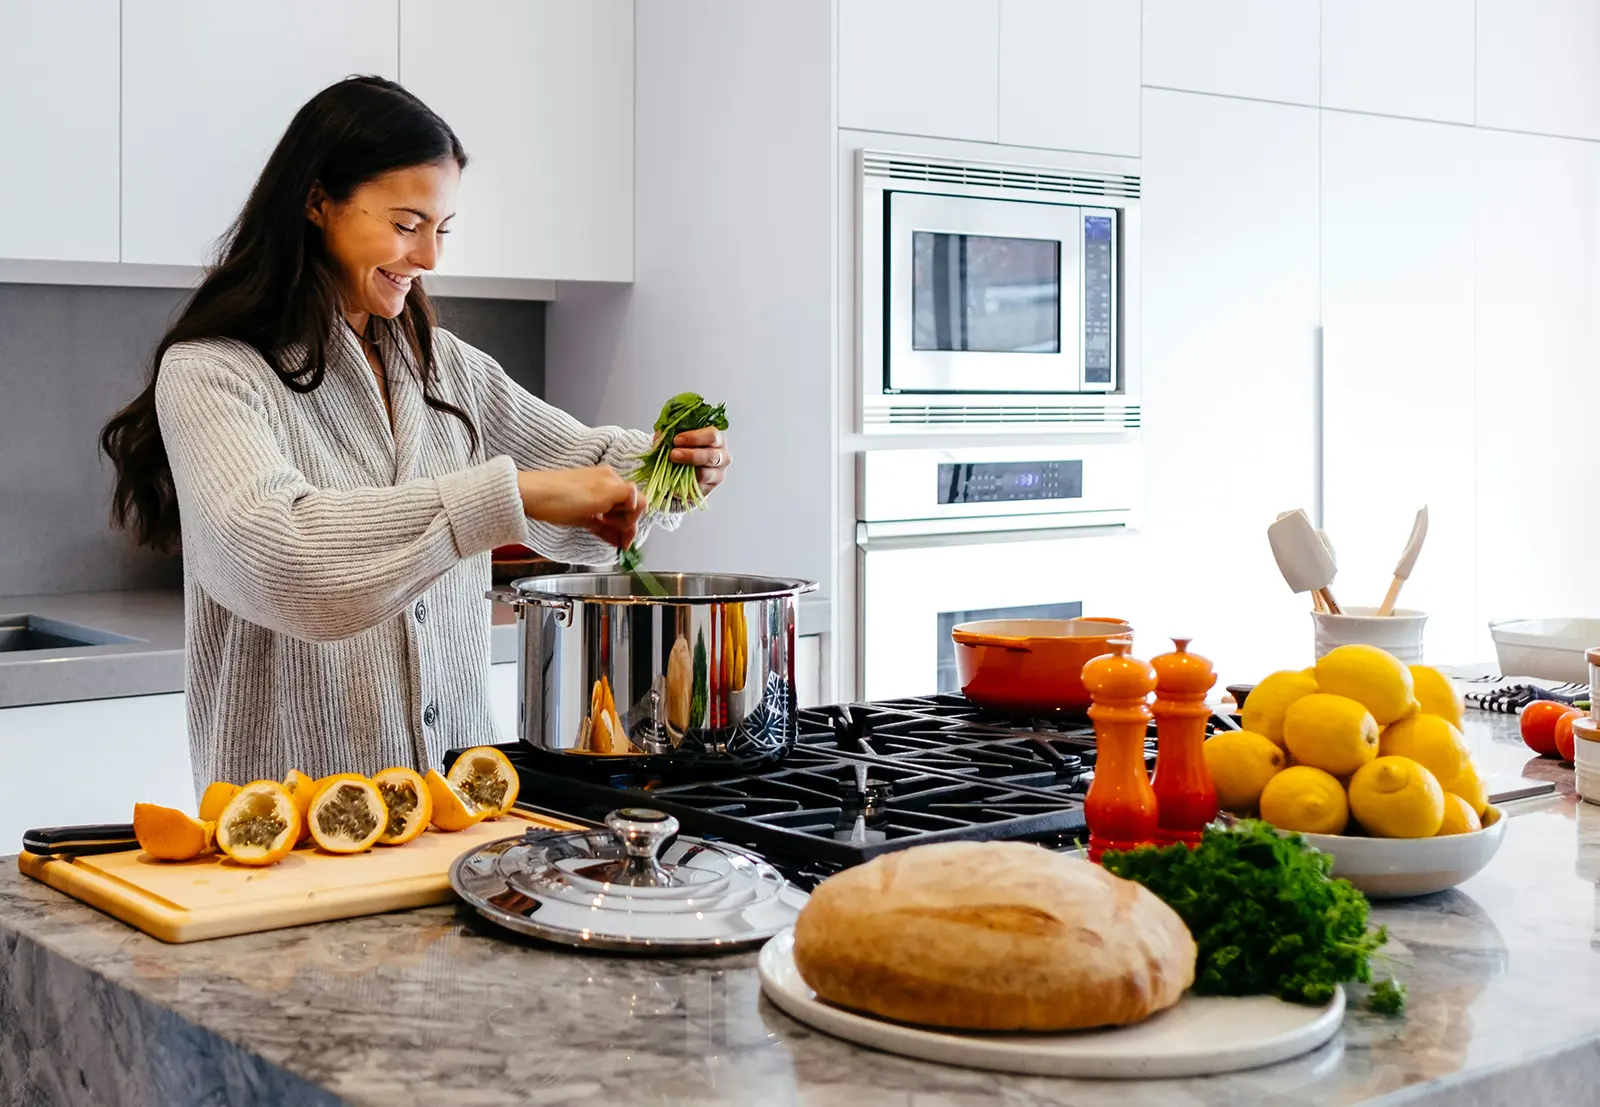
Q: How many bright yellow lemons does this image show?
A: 10